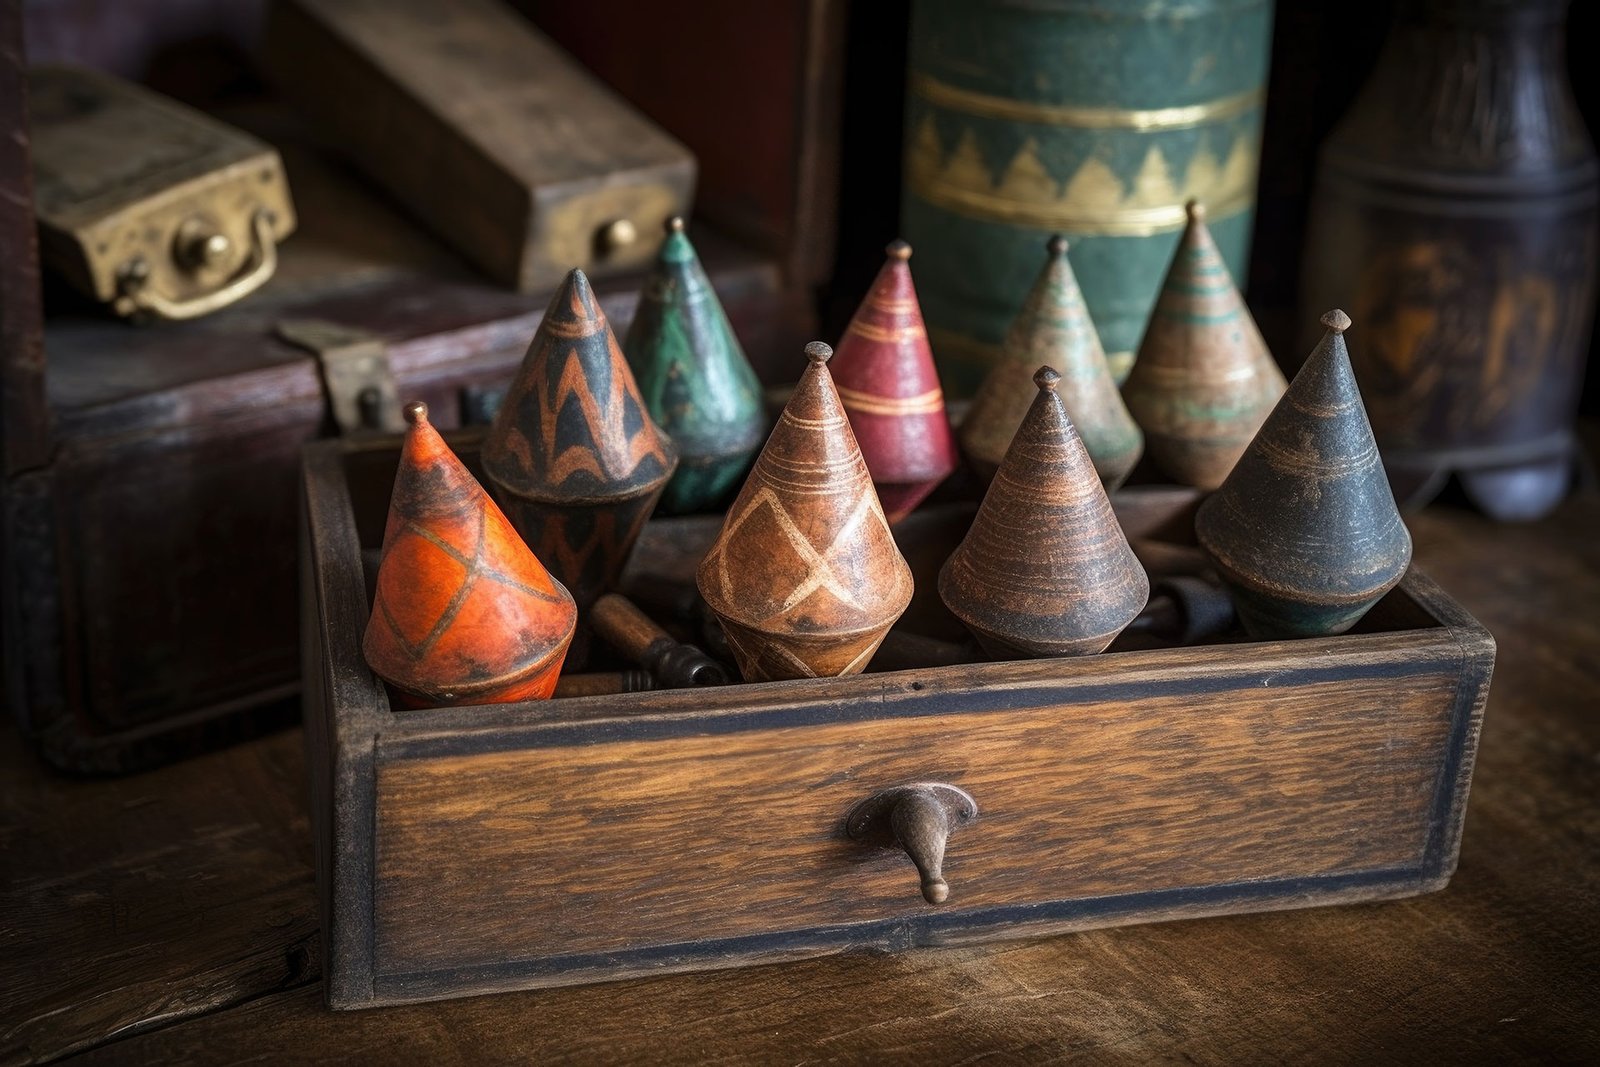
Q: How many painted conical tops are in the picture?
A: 9